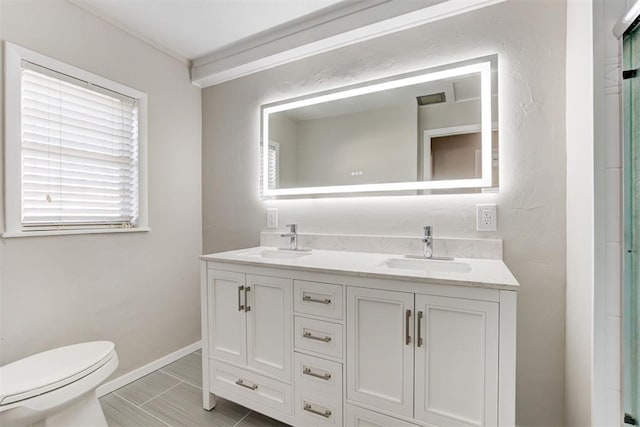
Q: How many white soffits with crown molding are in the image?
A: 1